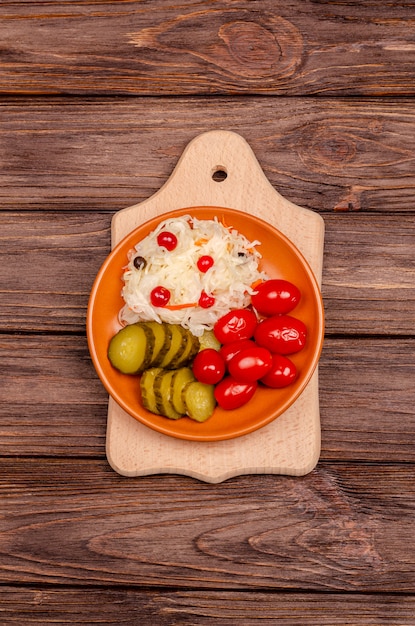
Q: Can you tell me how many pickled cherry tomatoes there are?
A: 8